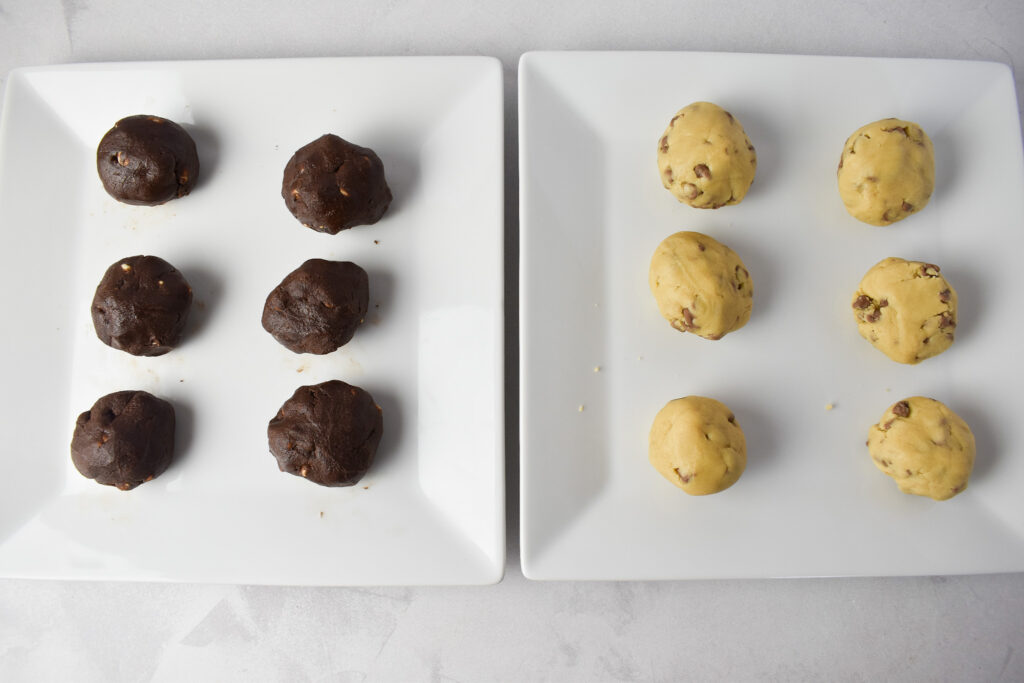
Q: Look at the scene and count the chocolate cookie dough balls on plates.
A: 6